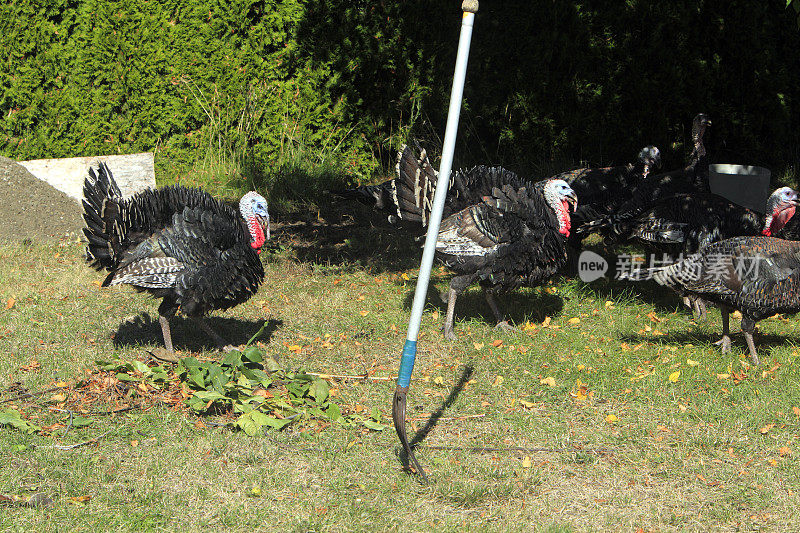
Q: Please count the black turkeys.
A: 6